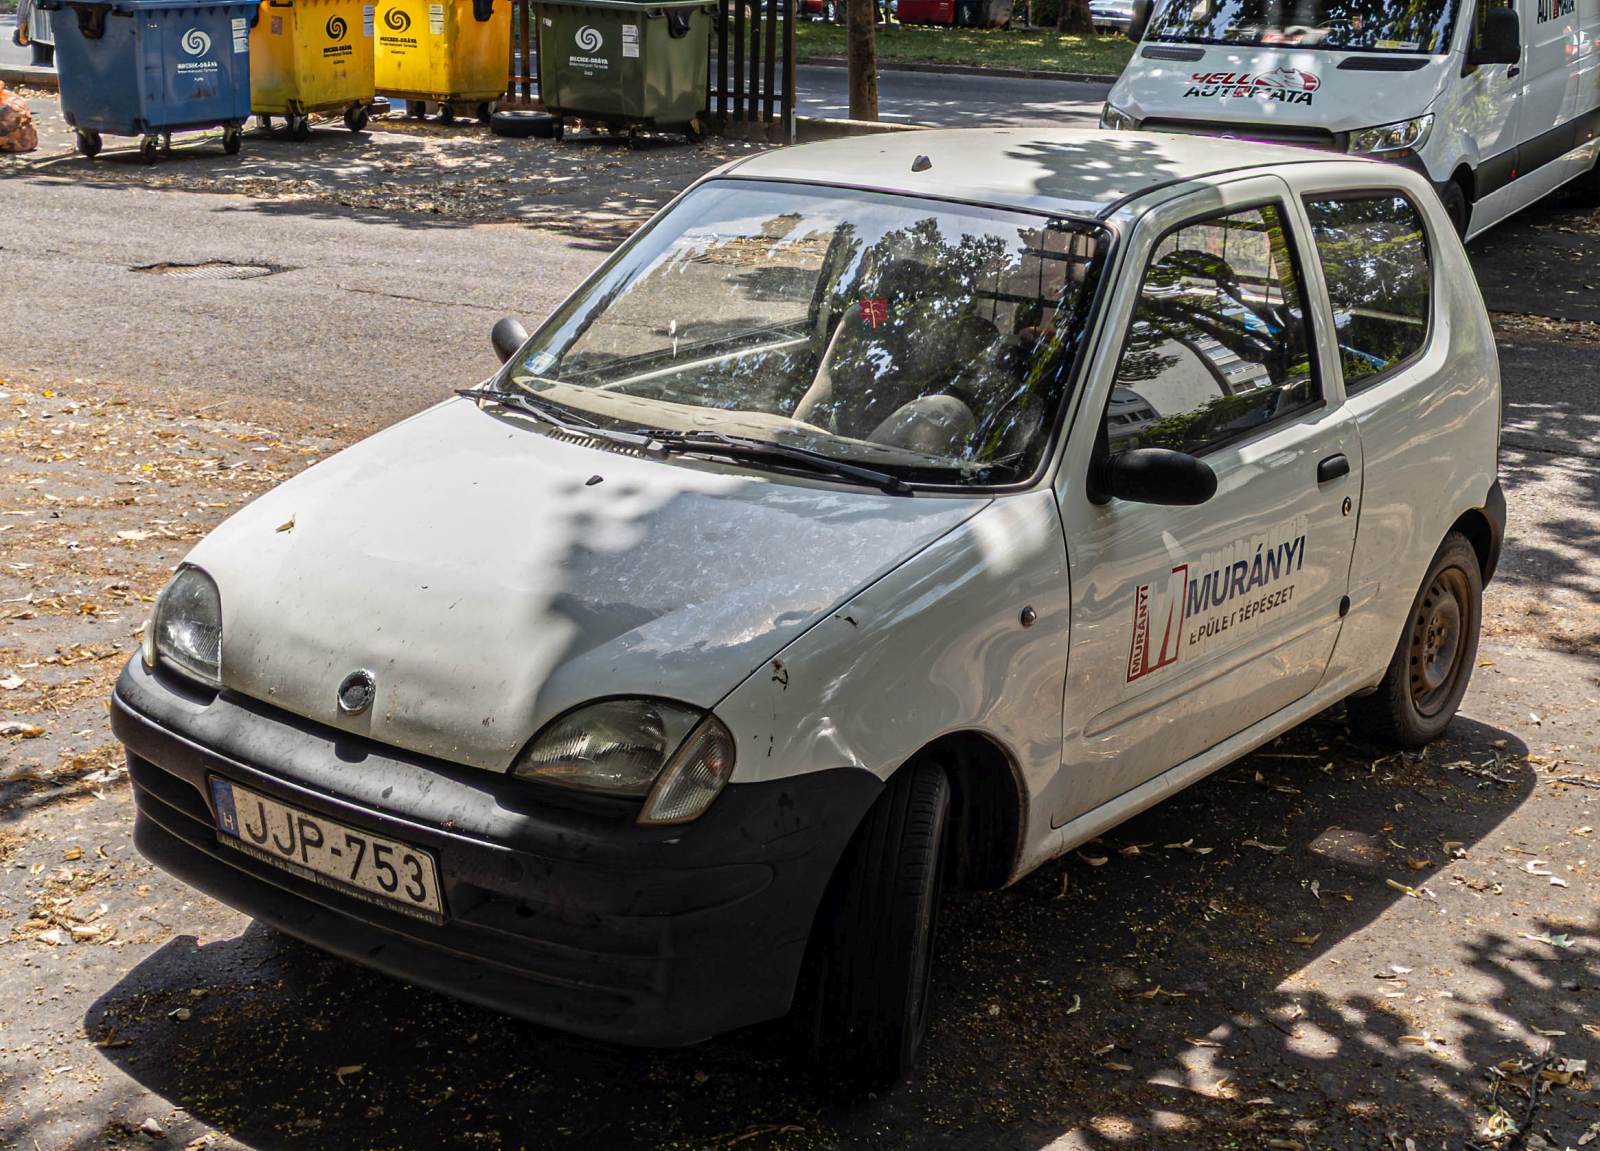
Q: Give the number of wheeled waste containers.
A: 4